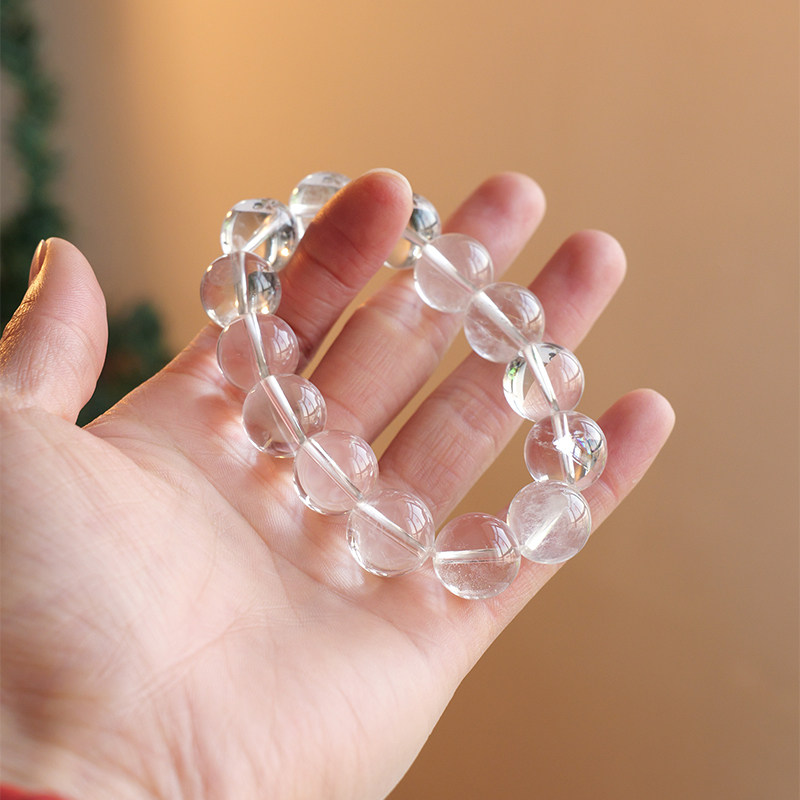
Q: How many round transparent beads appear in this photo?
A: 14